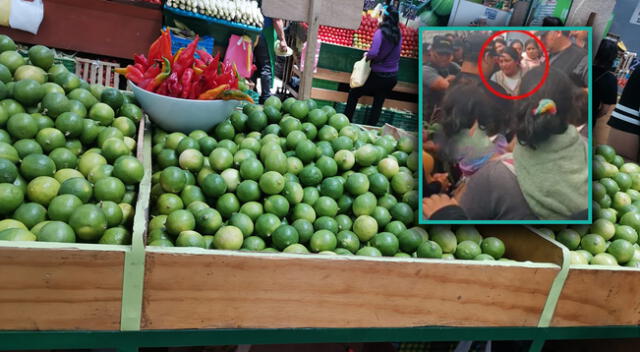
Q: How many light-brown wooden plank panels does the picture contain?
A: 3